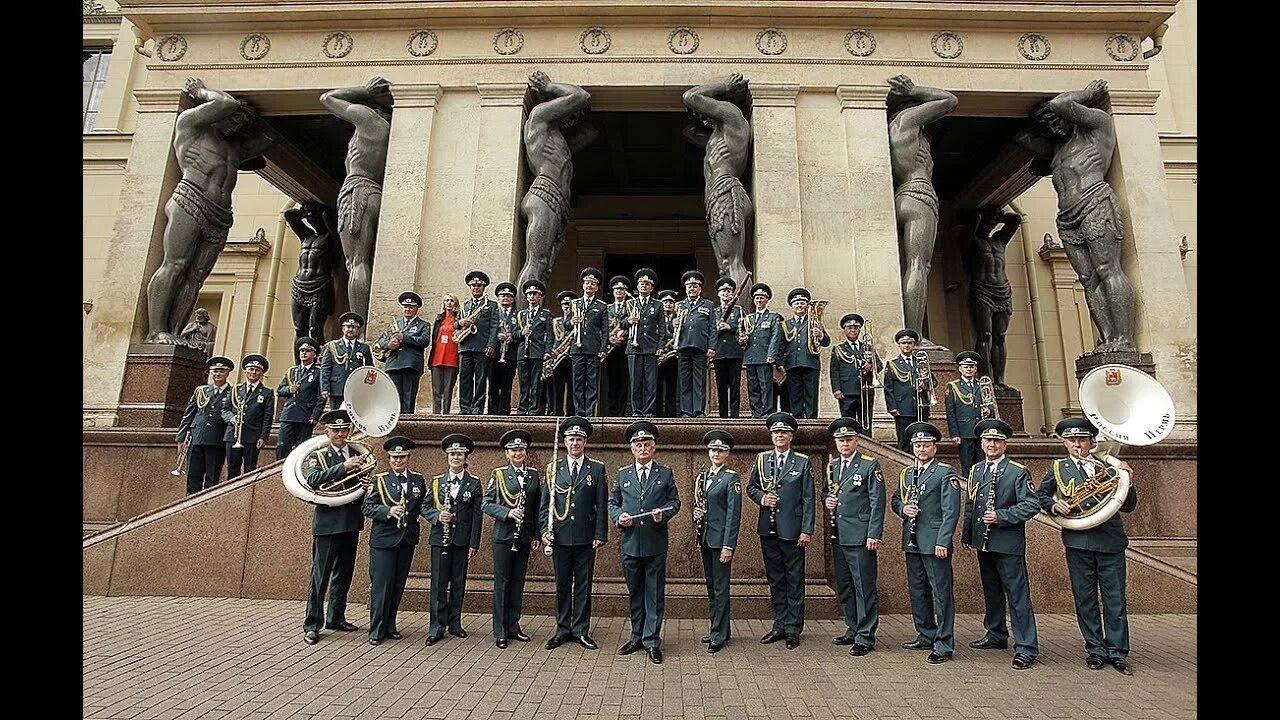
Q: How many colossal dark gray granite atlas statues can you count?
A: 8